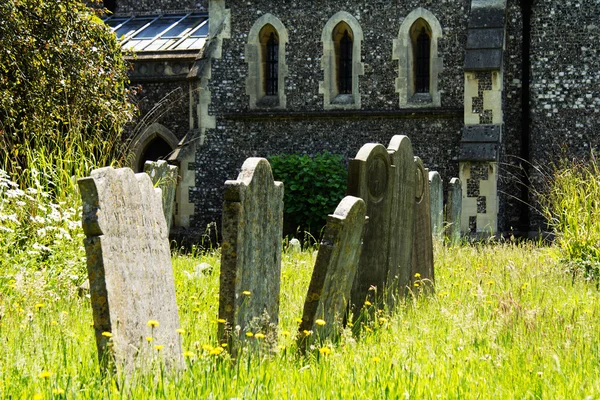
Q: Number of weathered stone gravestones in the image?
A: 9